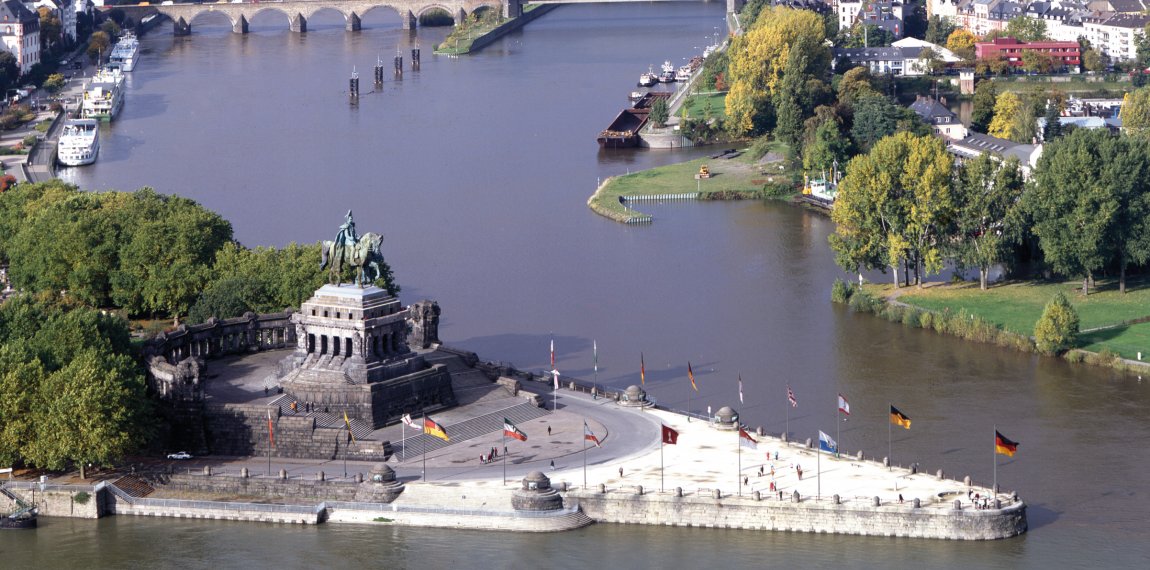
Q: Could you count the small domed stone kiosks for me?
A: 4